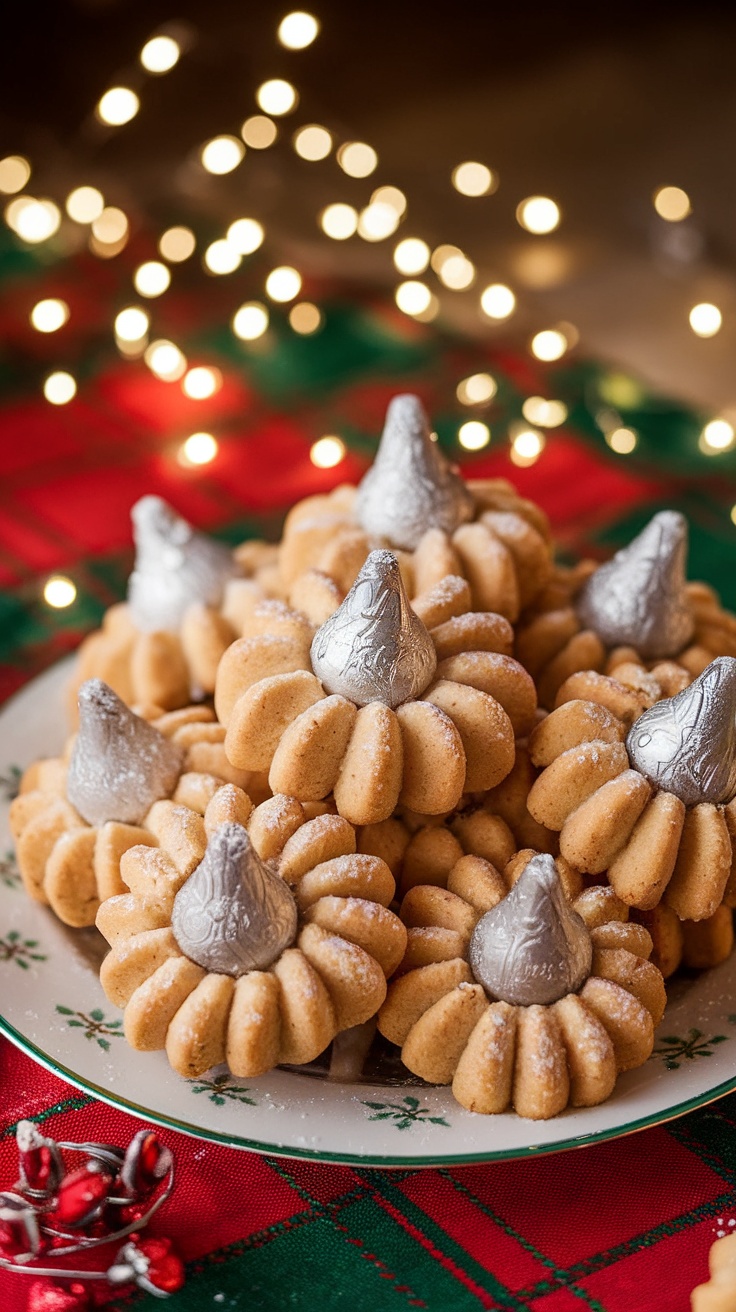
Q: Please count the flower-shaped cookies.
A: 8